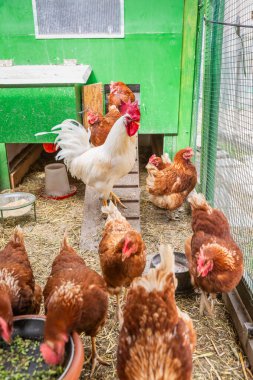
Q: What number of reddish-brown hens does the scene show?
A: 9